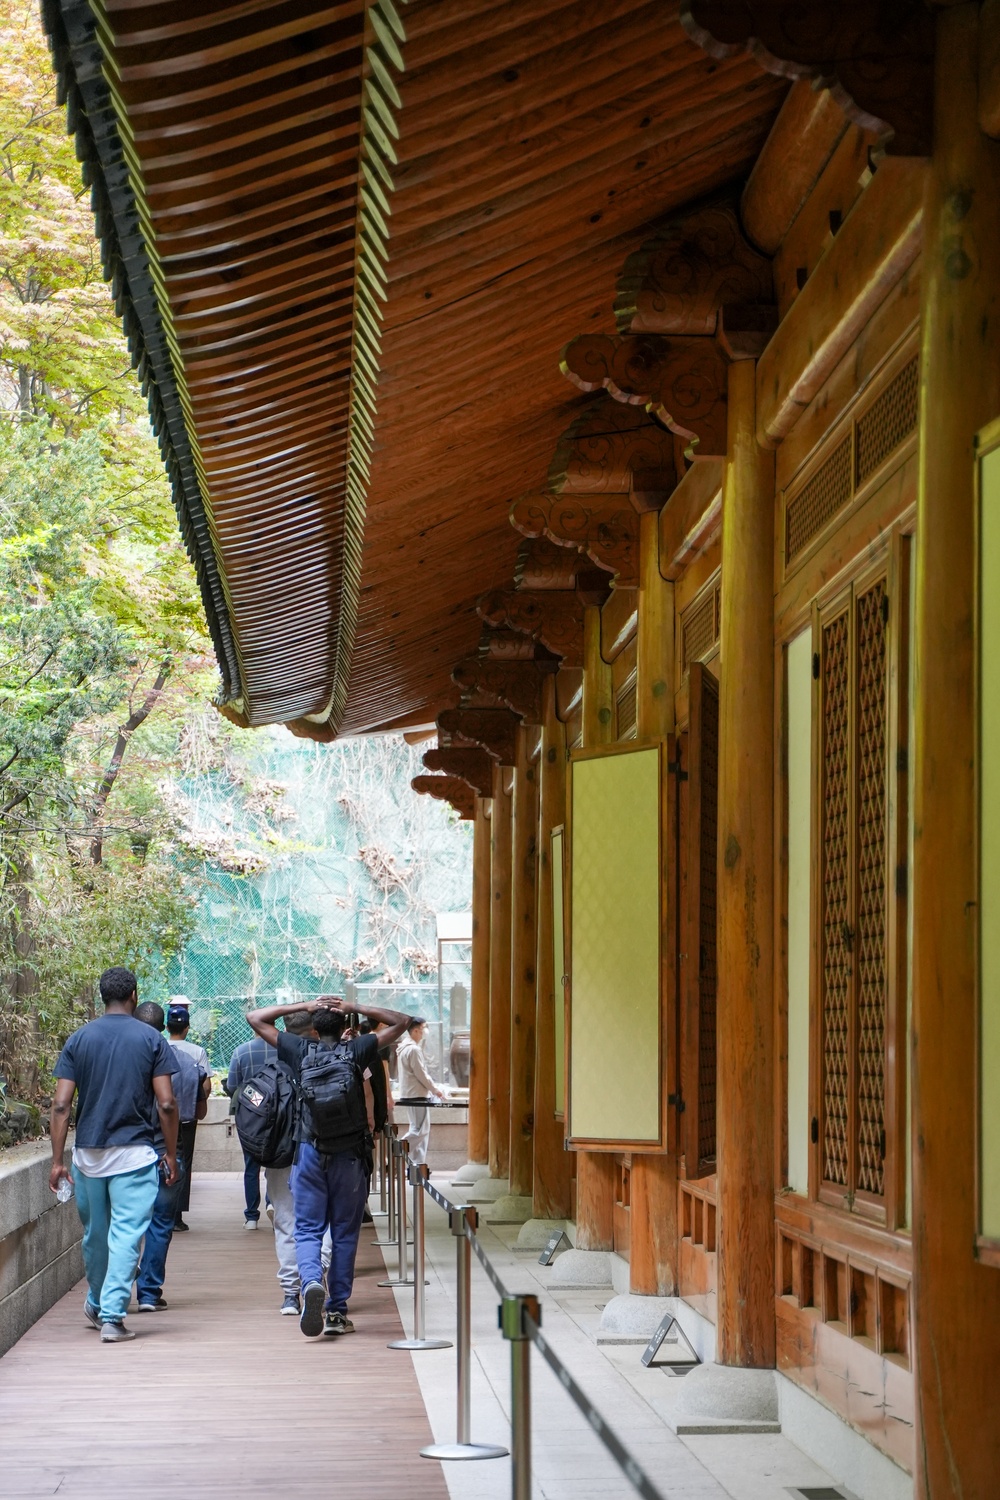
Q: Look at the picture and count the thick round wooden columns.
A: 8